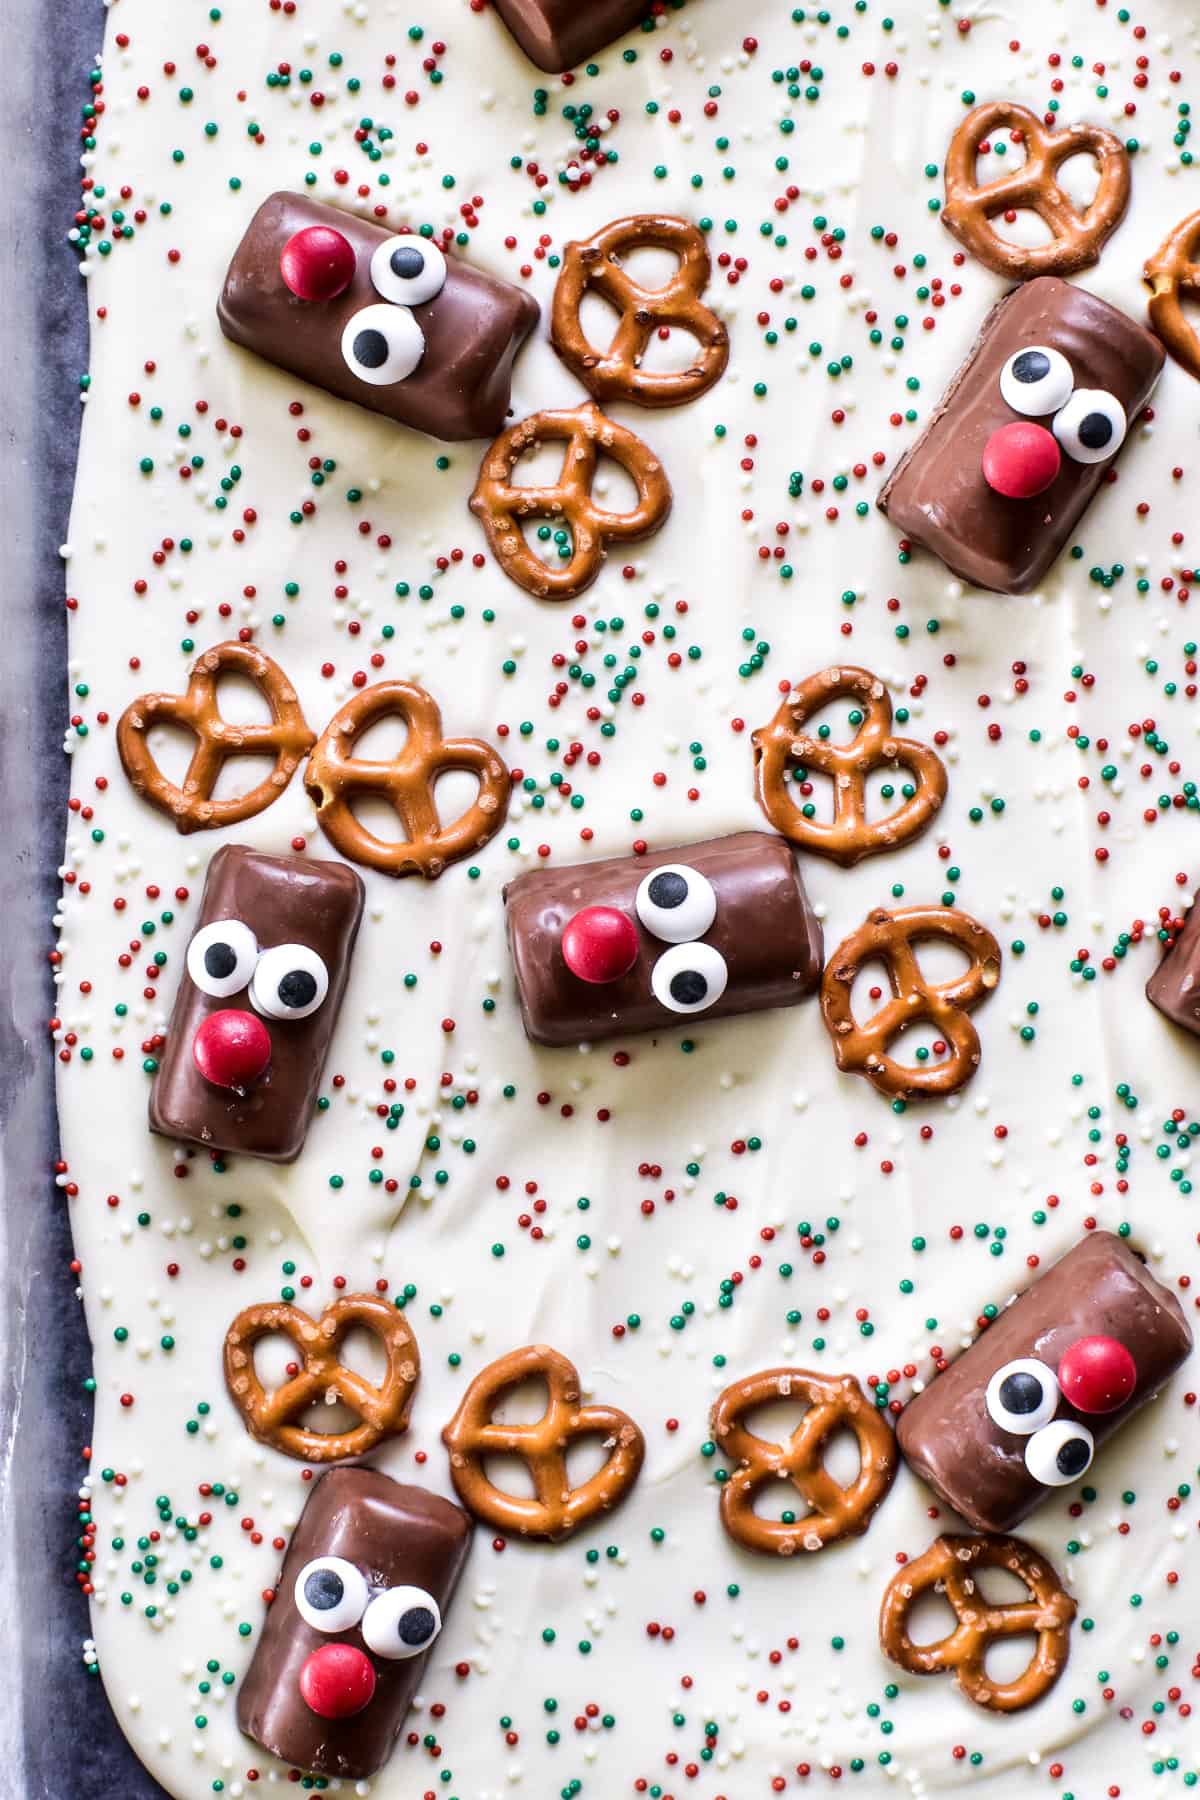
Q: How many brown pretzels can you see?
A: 12